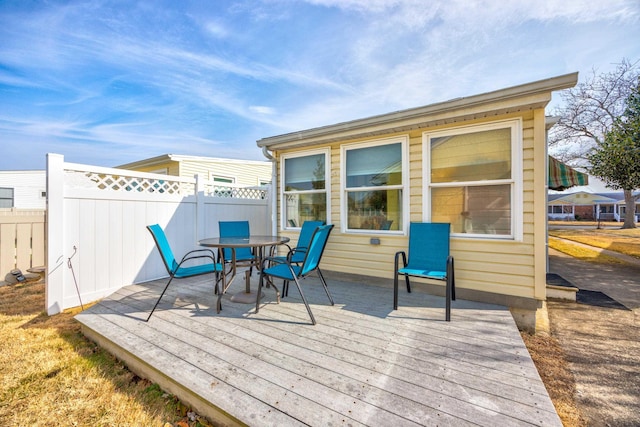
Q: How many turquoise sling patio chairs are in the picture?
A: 5